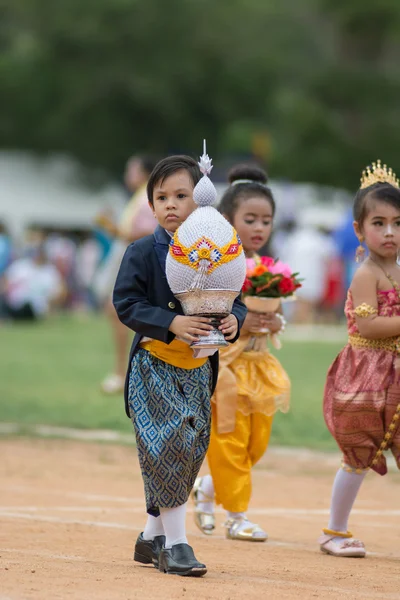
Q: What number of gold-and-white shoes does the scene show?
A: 2